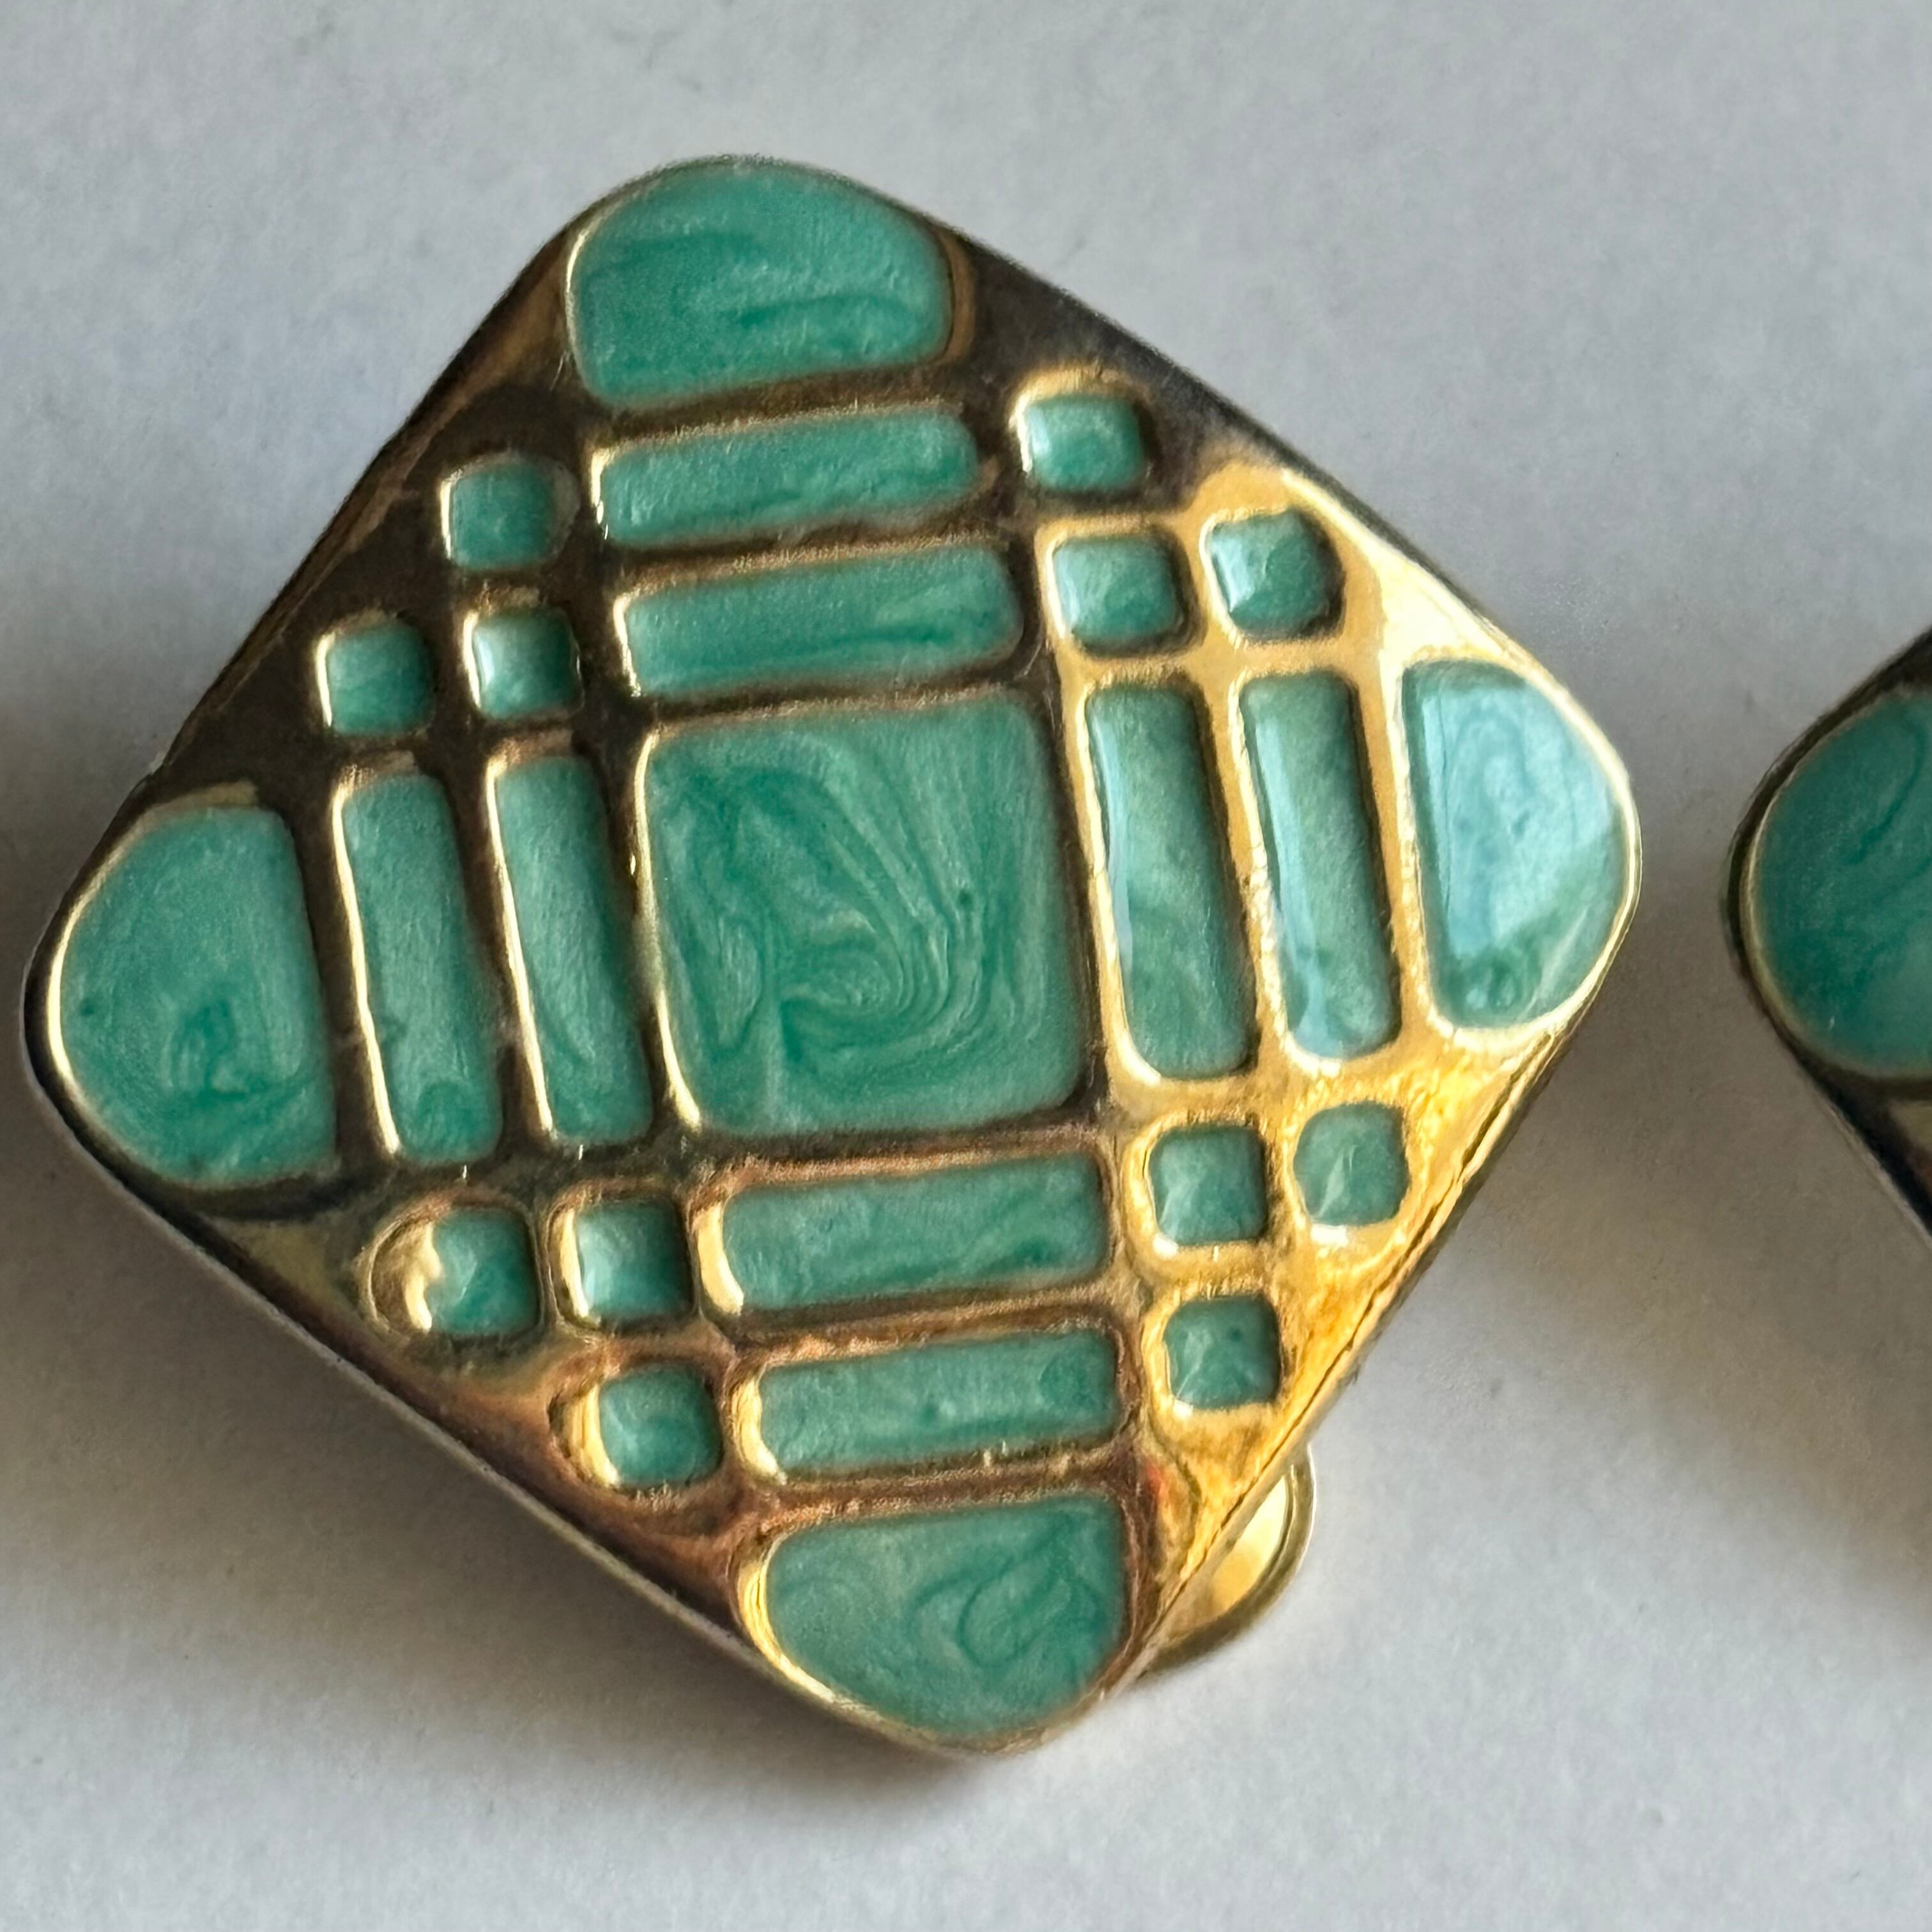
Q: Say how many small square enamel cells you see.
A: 12